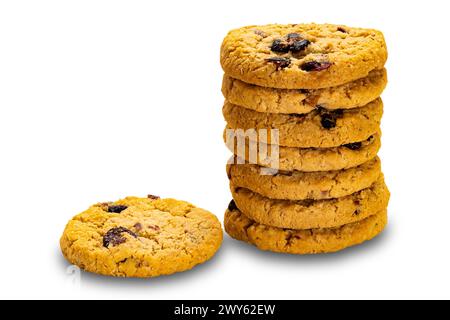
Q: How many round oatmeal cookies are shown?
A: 8